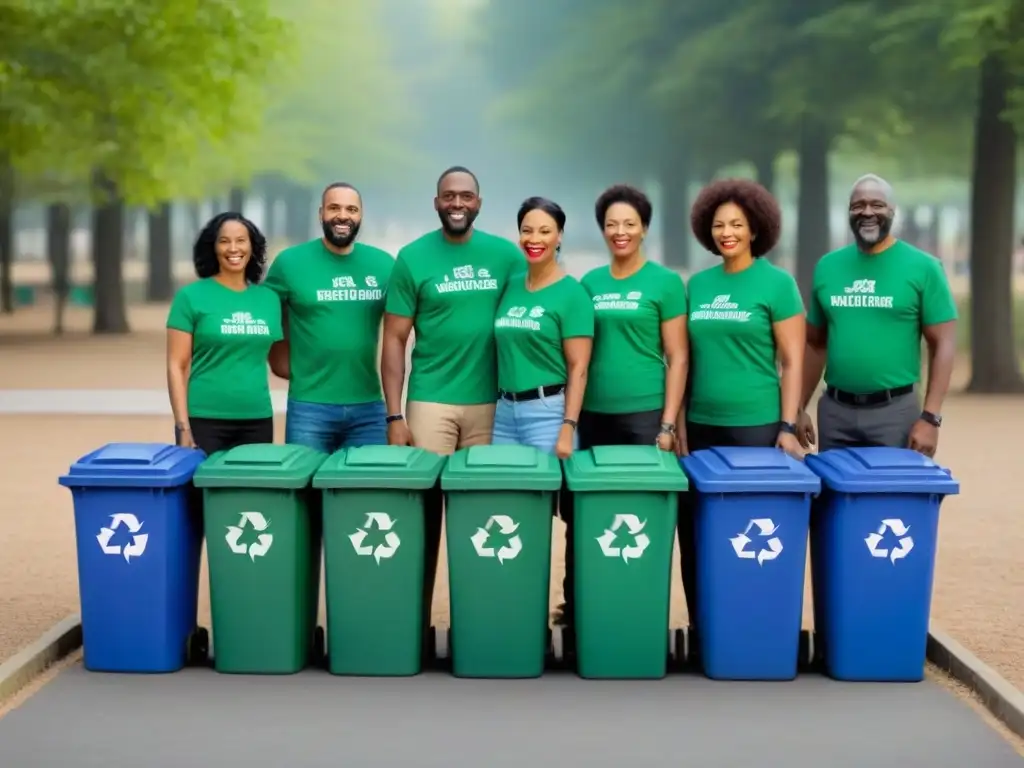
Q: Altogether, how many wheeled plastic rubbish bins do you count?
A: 7